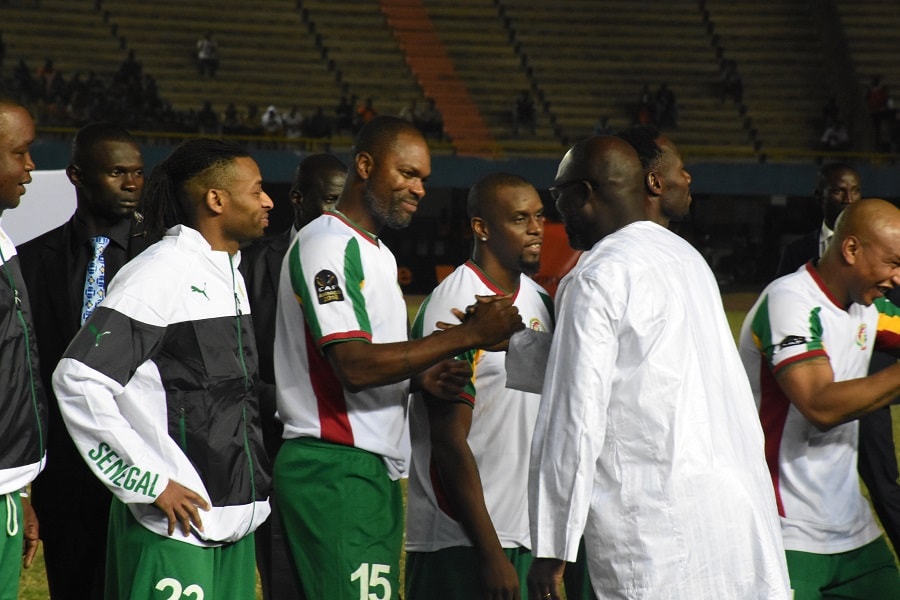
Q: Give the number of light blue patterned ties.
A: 1